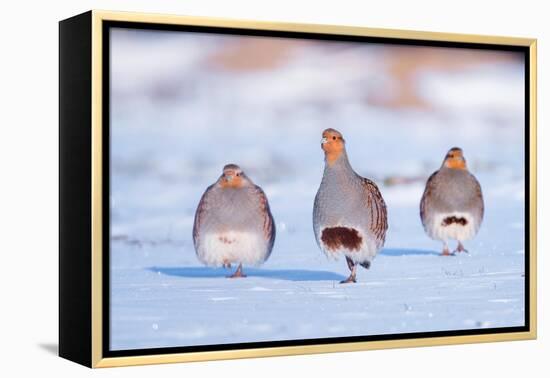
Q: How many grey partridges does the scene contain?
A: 3